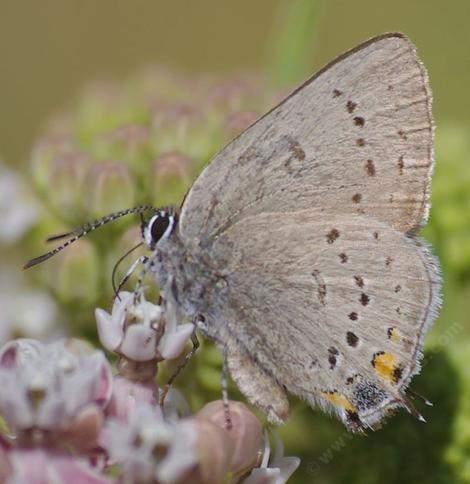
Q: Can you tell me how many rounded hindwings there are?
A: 1